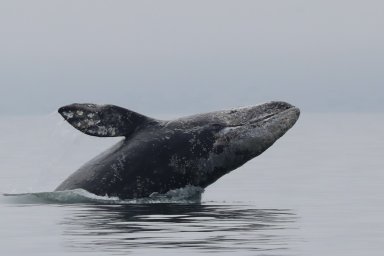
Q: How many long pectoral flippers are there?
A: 1